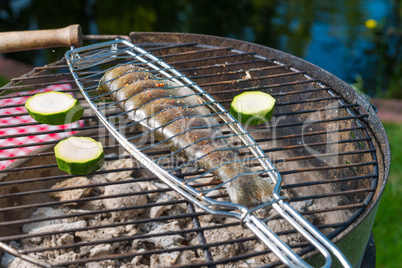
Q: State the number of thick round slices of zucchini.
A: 3